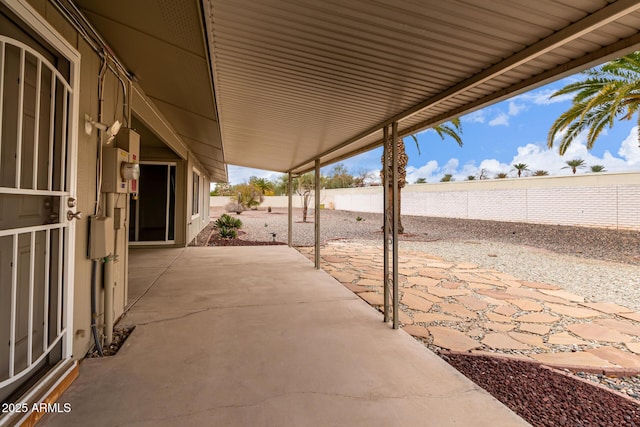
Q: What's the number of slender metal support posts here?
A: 4